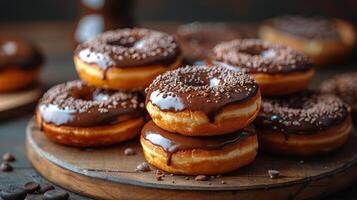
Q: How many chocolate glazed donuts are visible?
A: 10